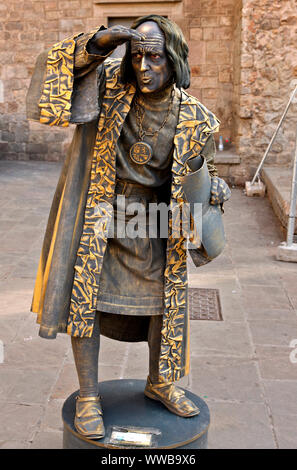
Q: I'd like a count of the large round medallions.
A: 1